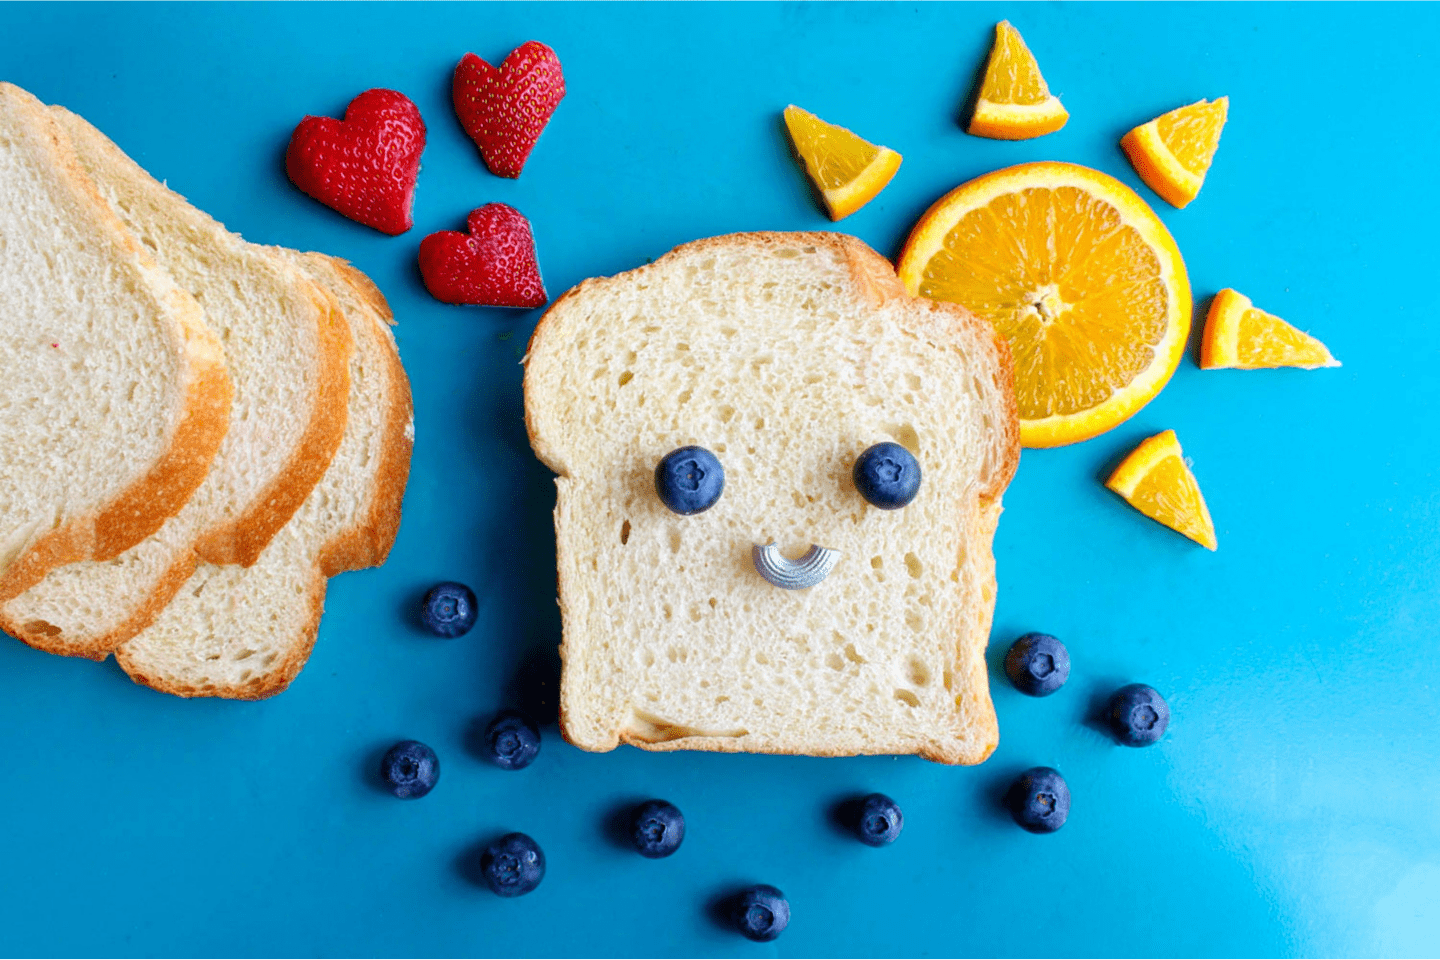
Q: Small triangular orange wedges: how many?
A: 5